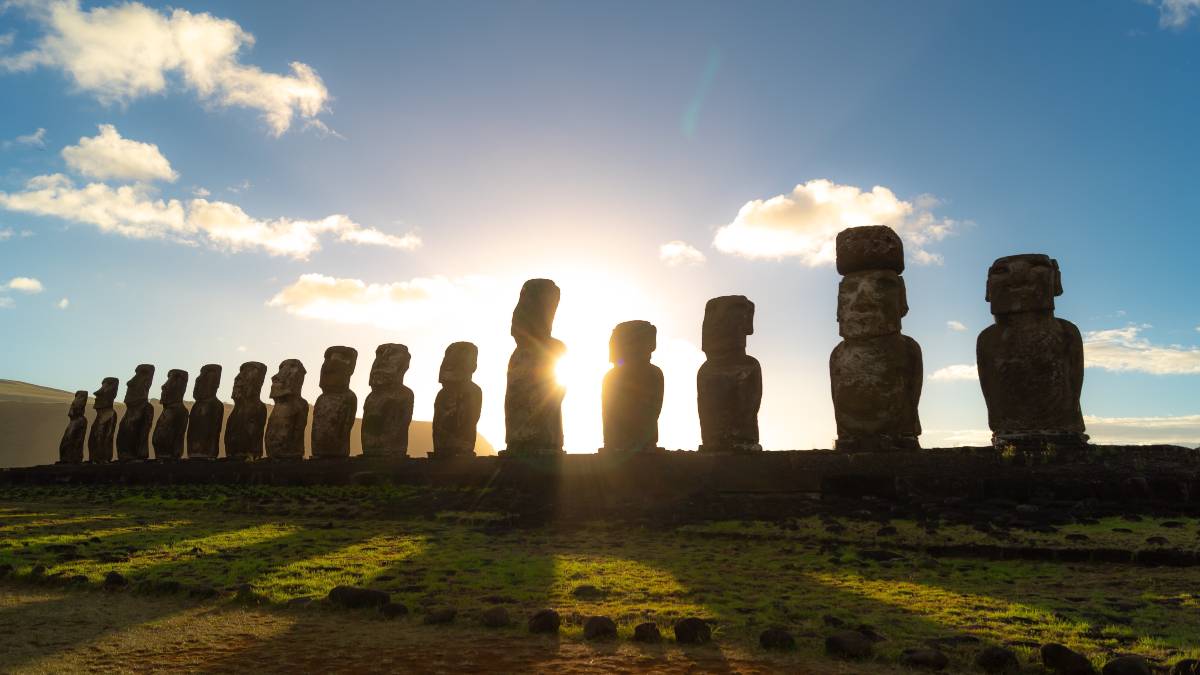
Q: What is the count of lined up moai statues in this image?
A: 15